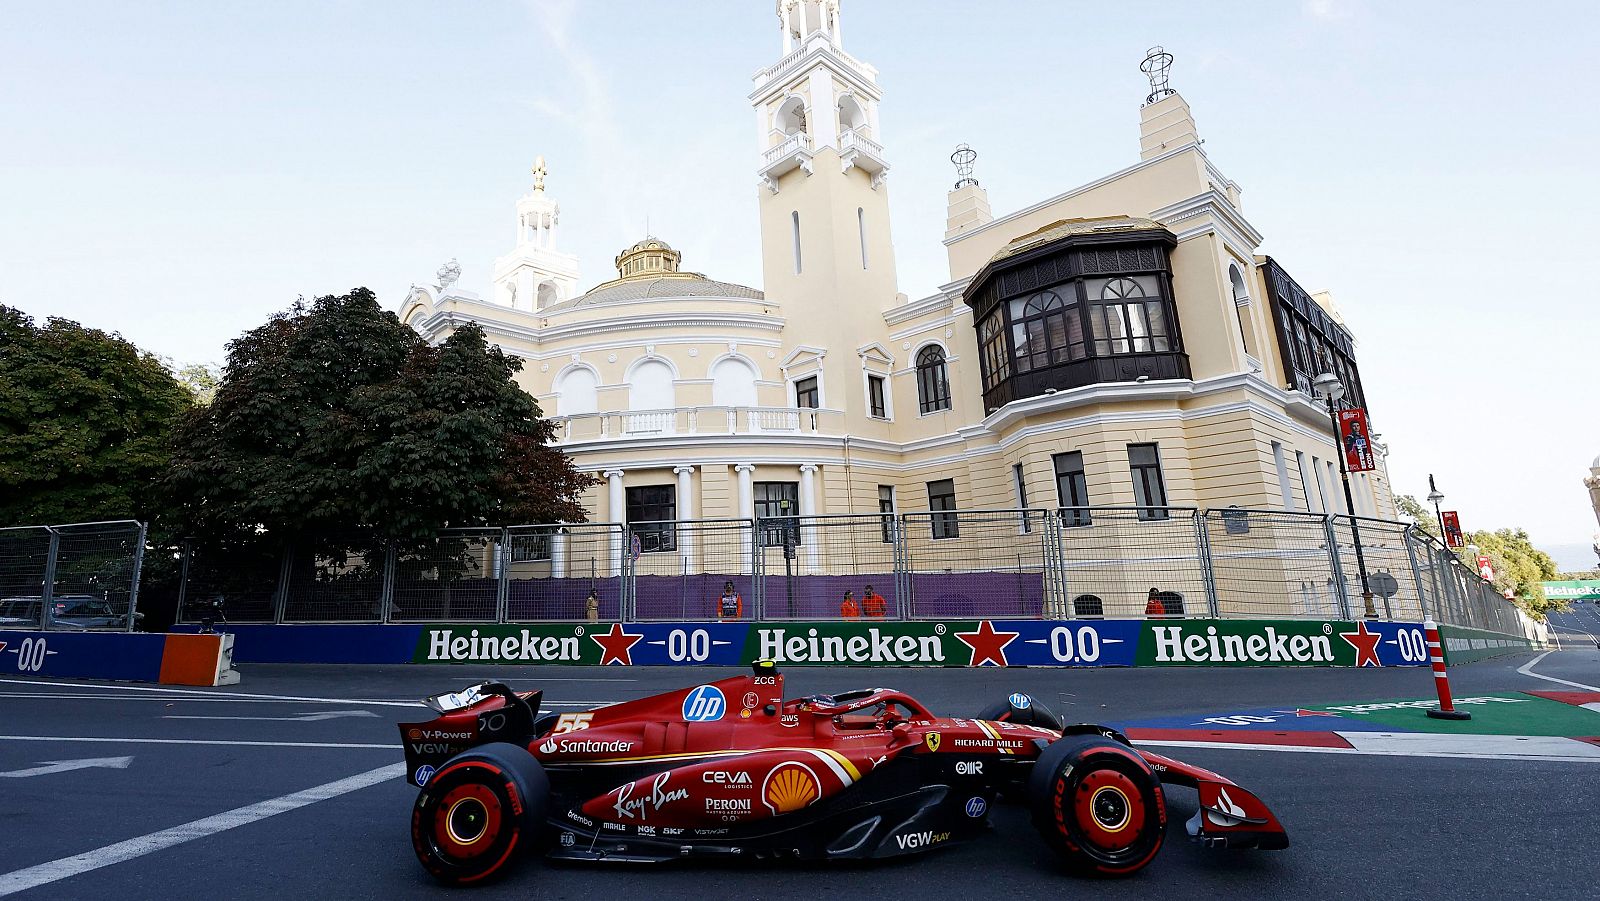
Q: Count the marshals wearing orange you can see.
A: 4